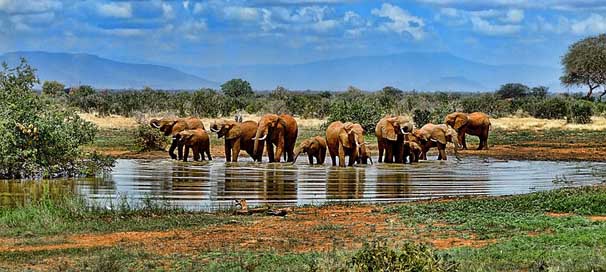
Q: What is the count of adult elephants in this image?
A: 7